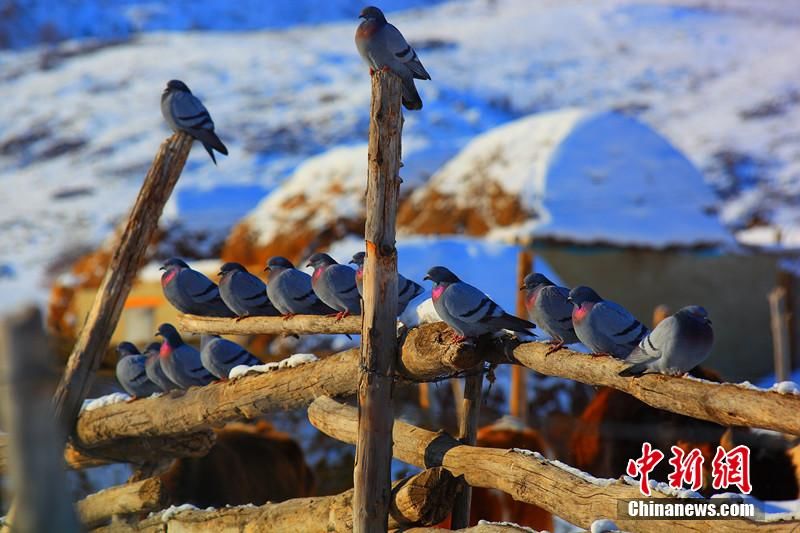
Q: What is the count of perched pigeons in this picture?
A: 15